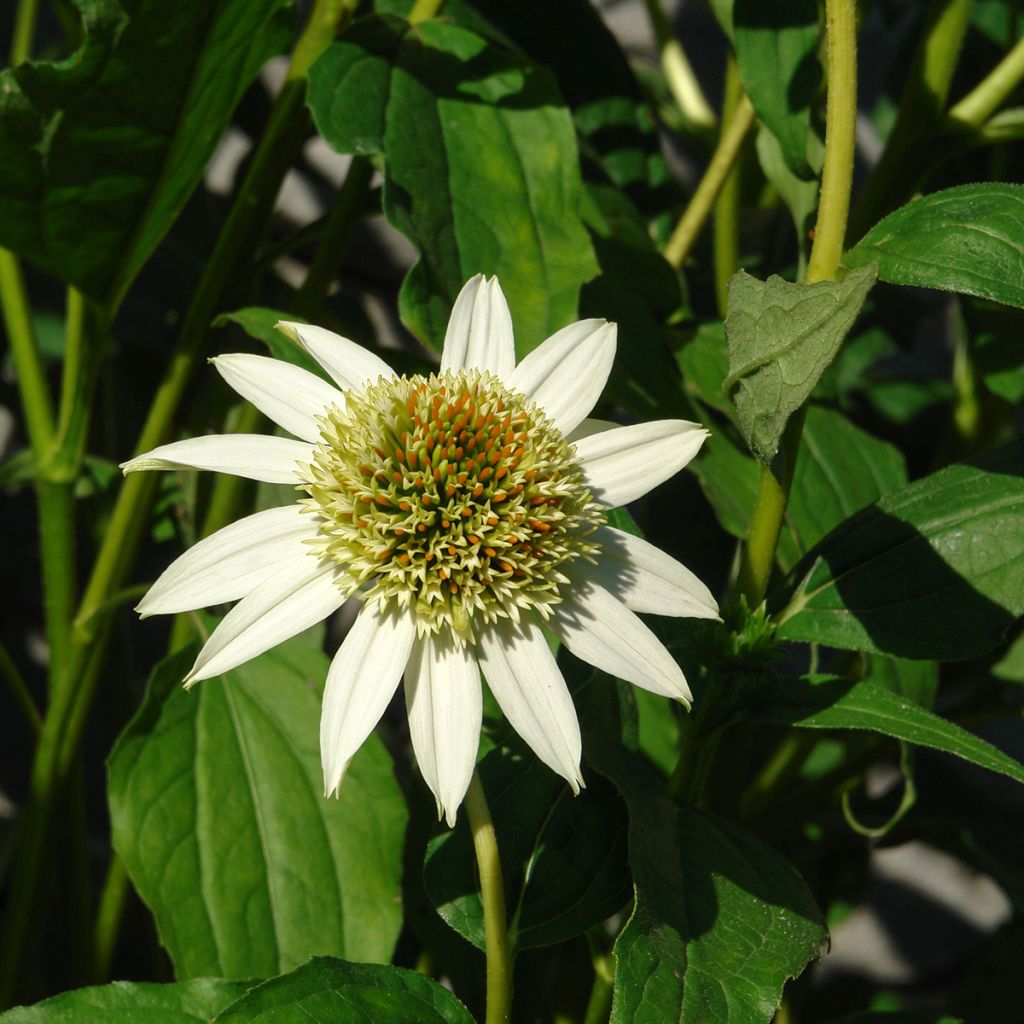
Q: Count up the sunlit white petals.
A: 13